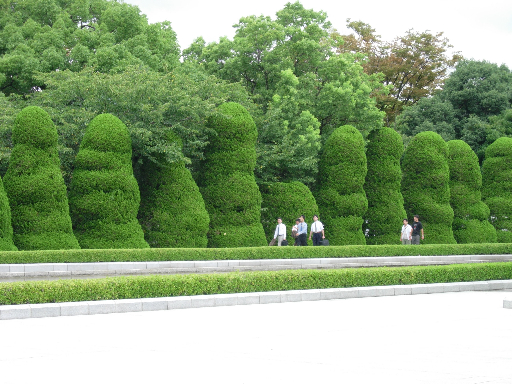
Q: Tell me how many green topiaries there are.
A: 11